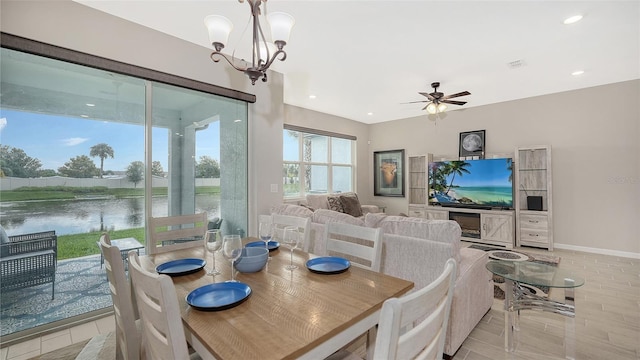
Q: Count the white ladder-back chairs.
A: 6